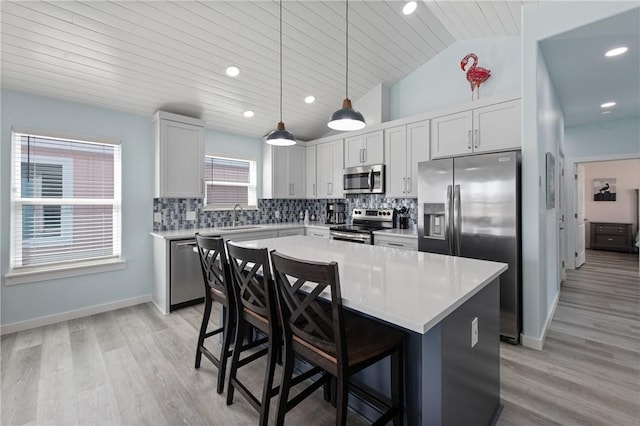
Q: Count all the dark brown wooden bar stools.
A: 3